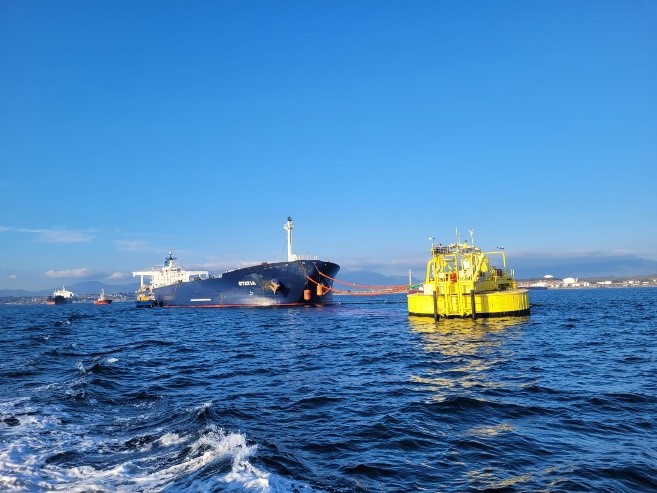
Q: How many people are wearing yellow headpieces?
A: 0